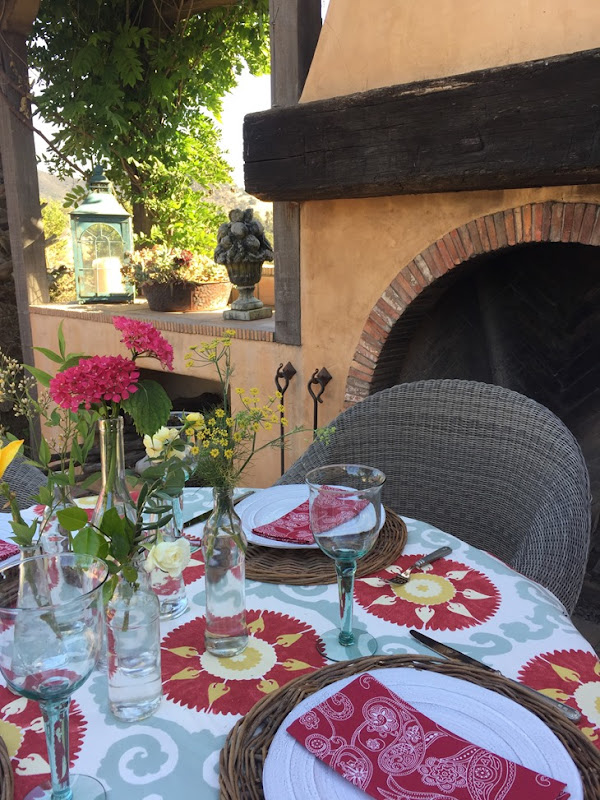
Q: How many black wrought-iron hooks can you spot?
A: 2